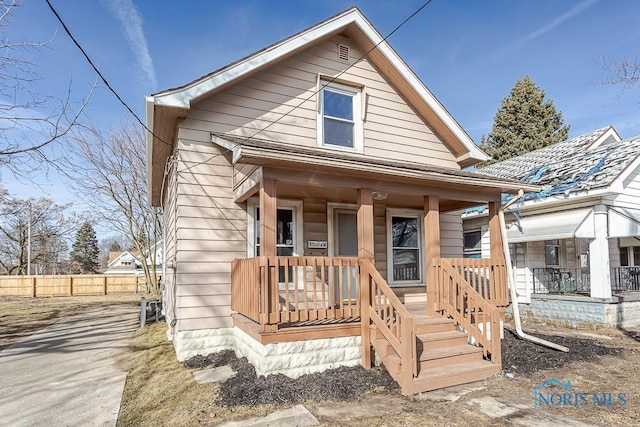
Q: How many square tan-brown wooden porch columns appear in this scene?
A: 4